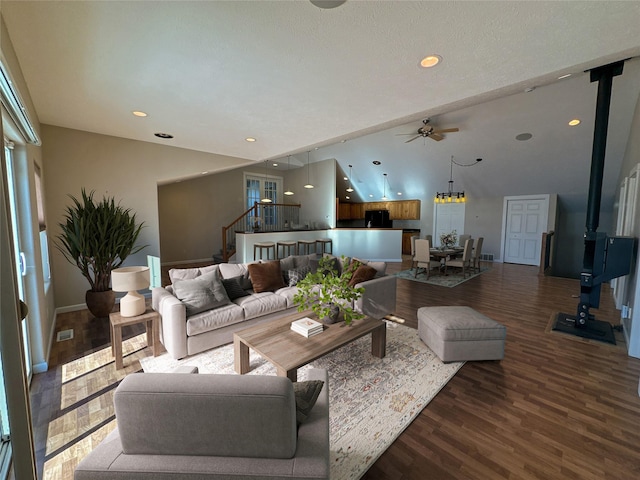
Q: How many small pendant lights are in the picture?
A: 5